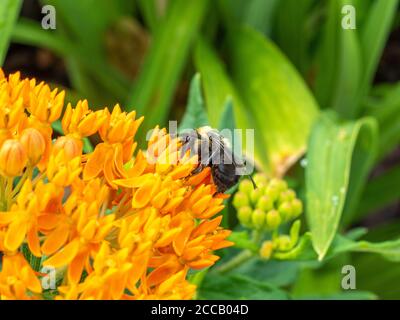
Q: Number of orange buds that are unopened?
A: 3